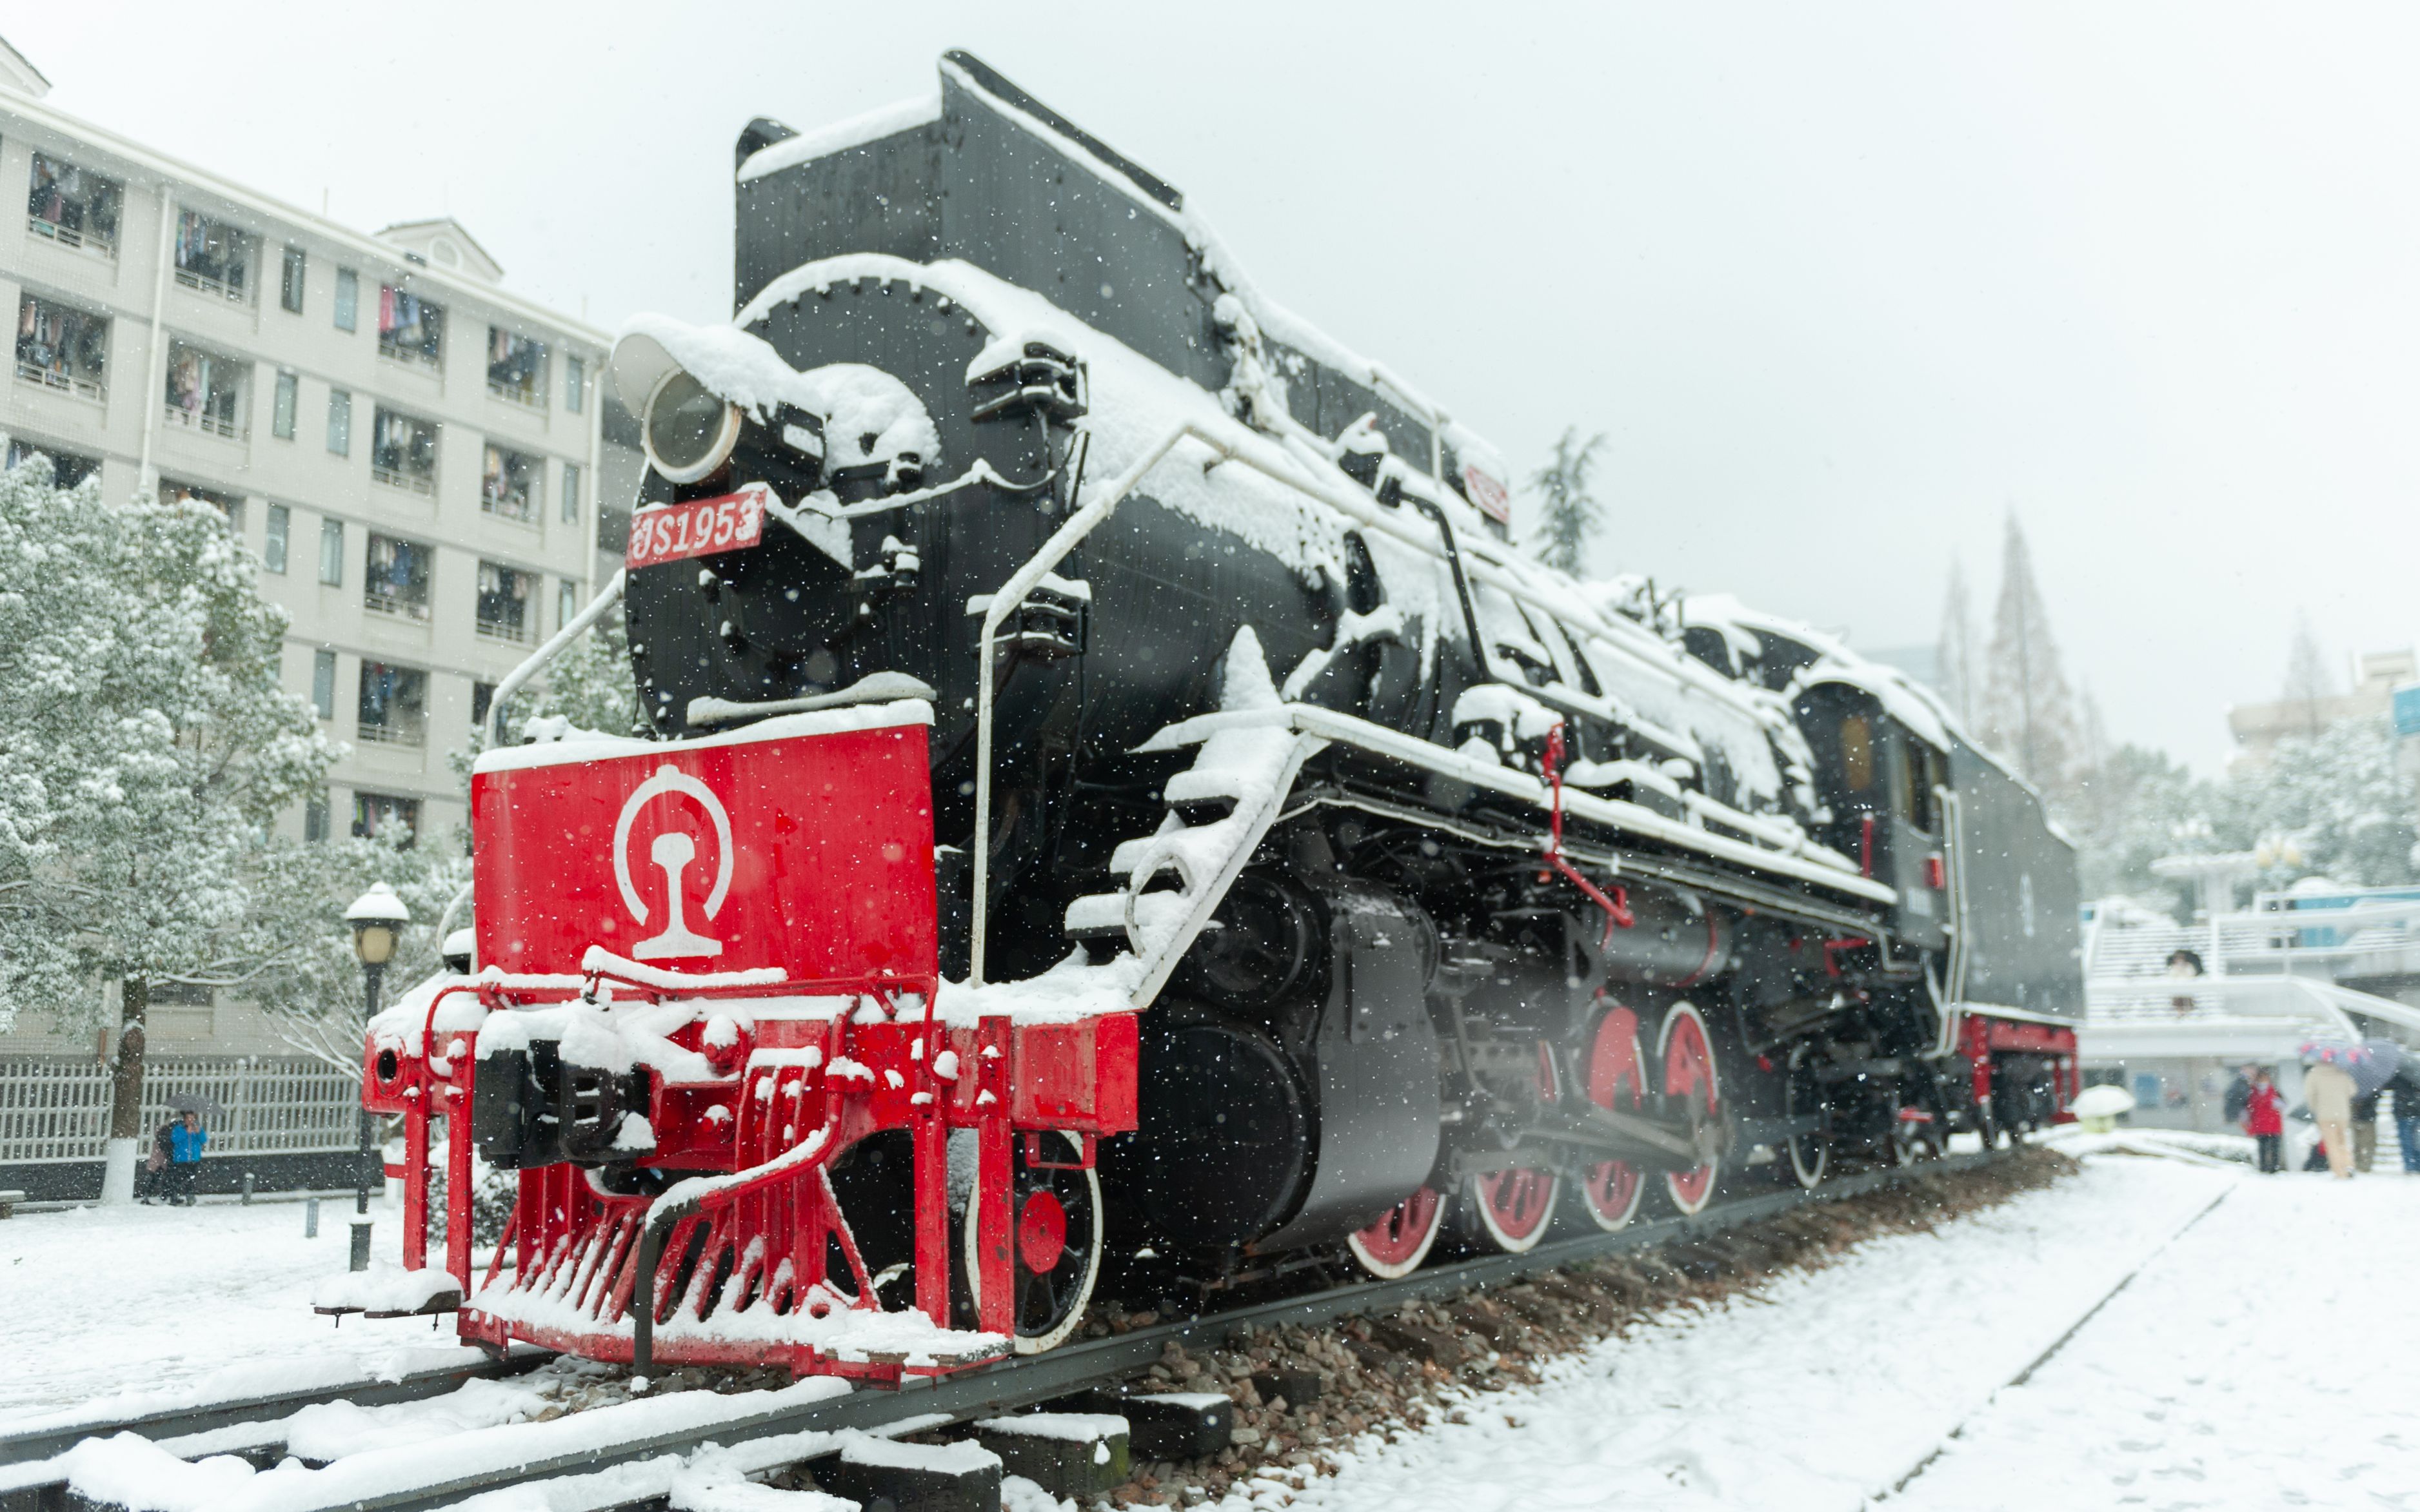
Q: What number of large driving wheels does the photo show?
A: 4